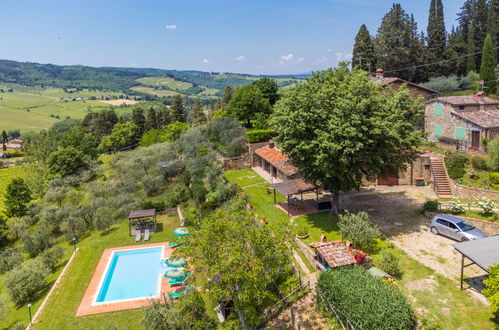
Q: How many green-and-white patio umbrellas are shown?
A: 3